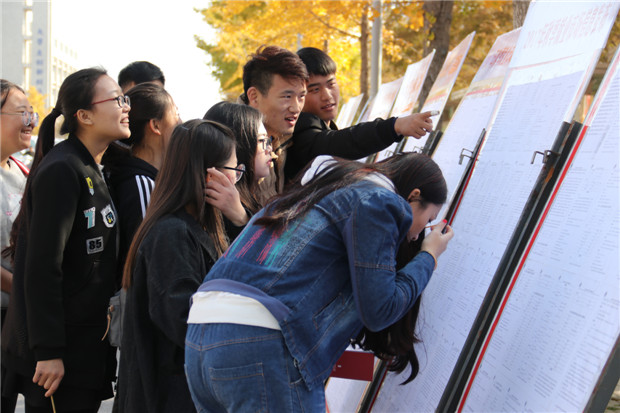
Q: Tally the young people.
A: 9